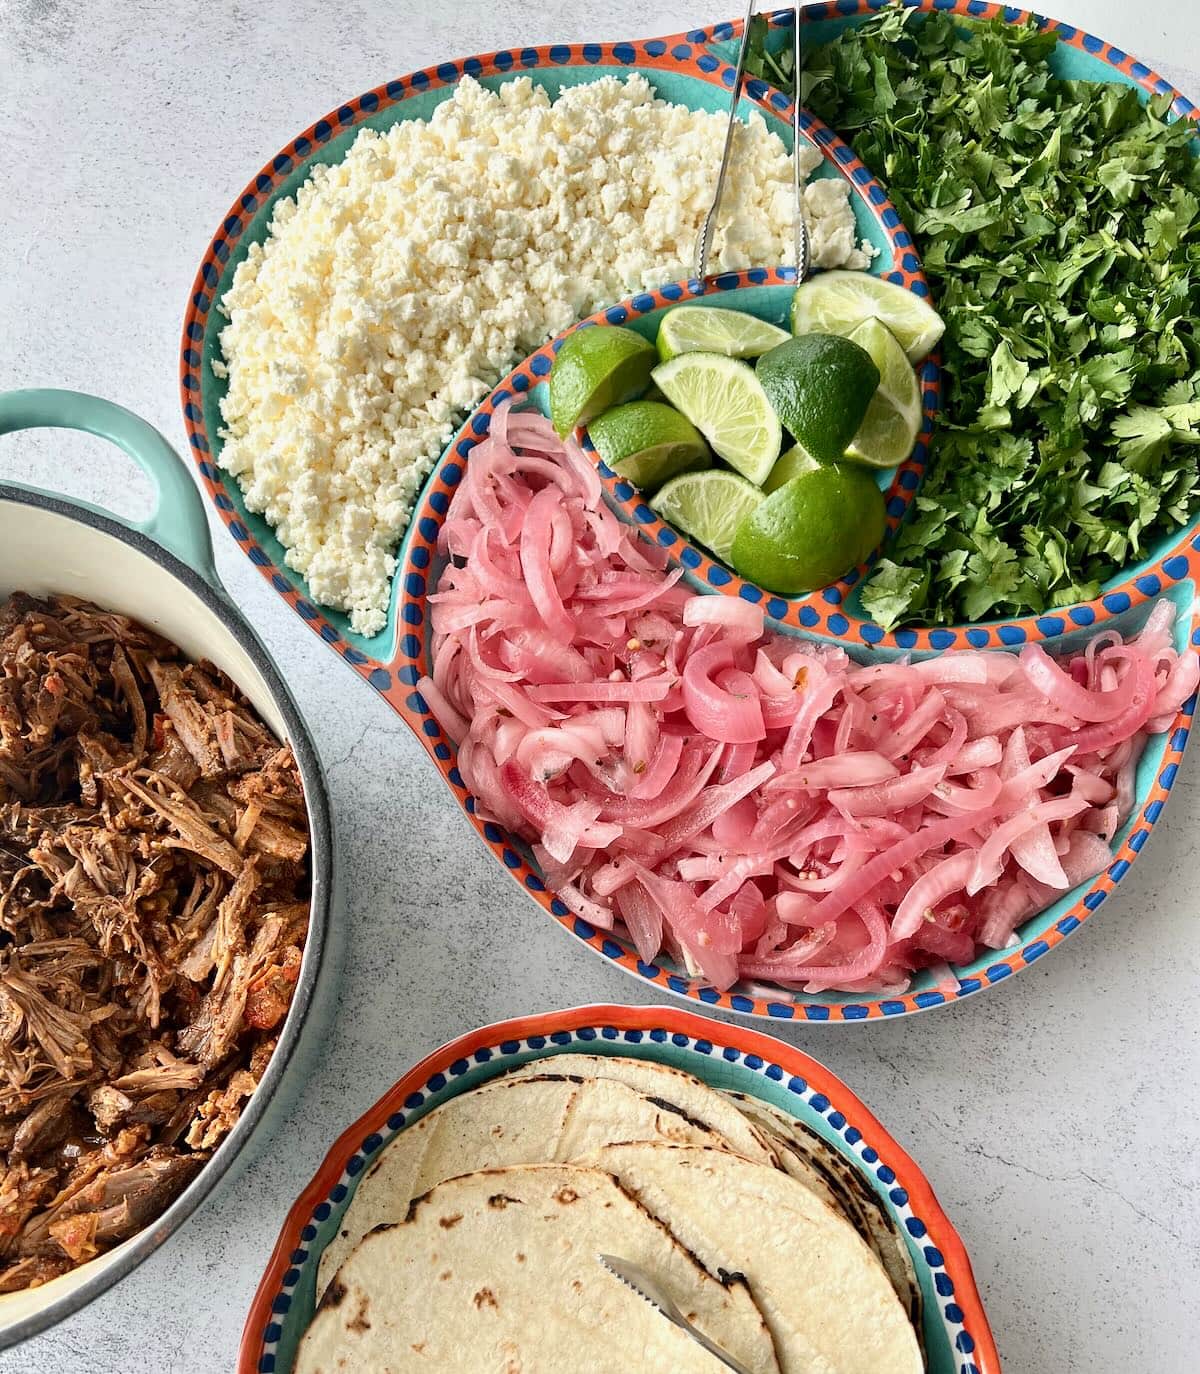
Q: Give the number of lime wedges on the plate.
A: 10